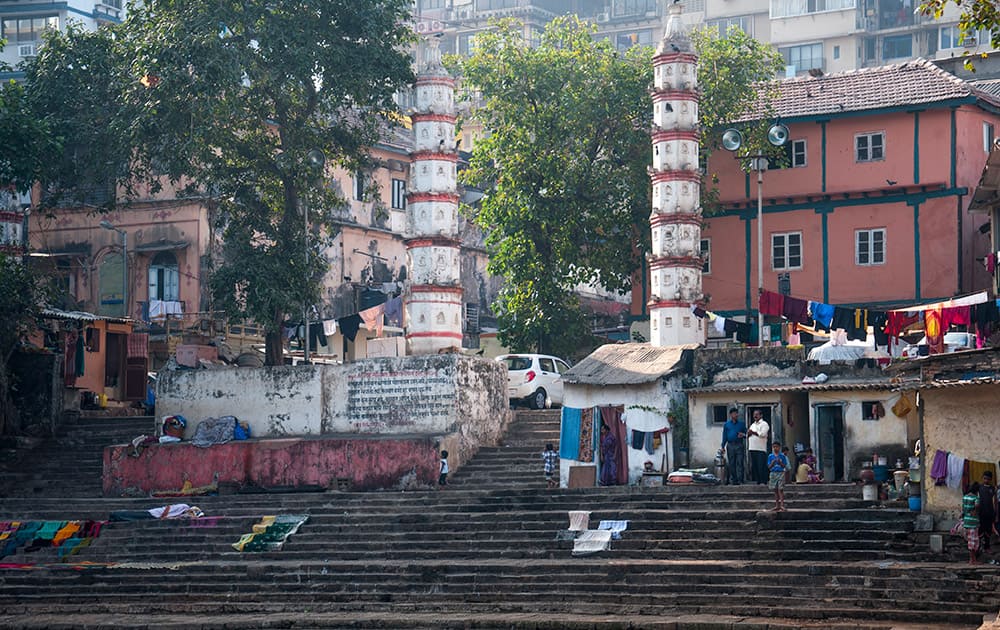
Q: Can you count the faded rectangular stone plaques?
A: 1